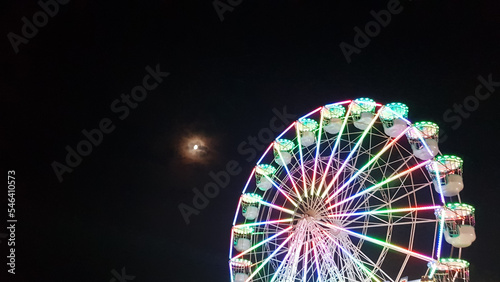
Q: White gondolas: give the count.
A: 13